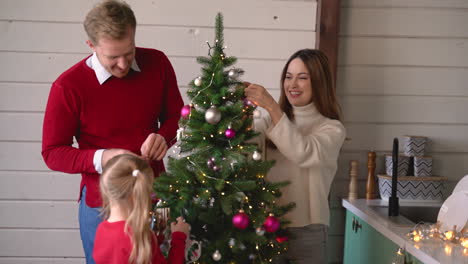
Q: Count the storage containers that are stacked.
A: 4